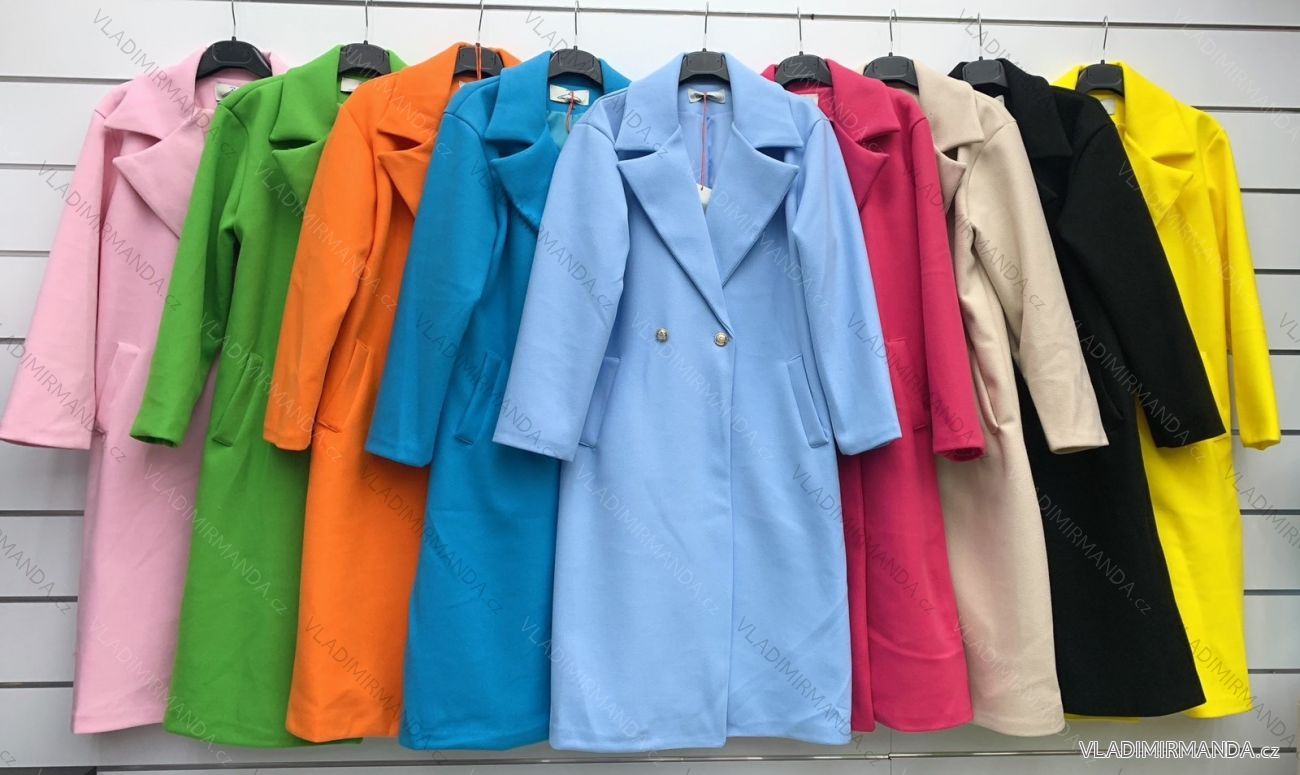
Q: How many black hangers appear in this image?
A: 9